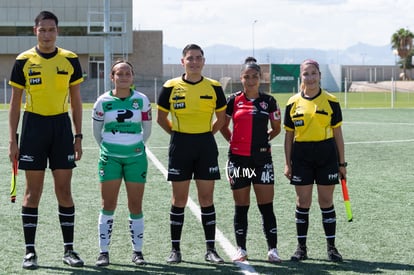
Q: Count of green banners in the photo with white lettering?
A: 1